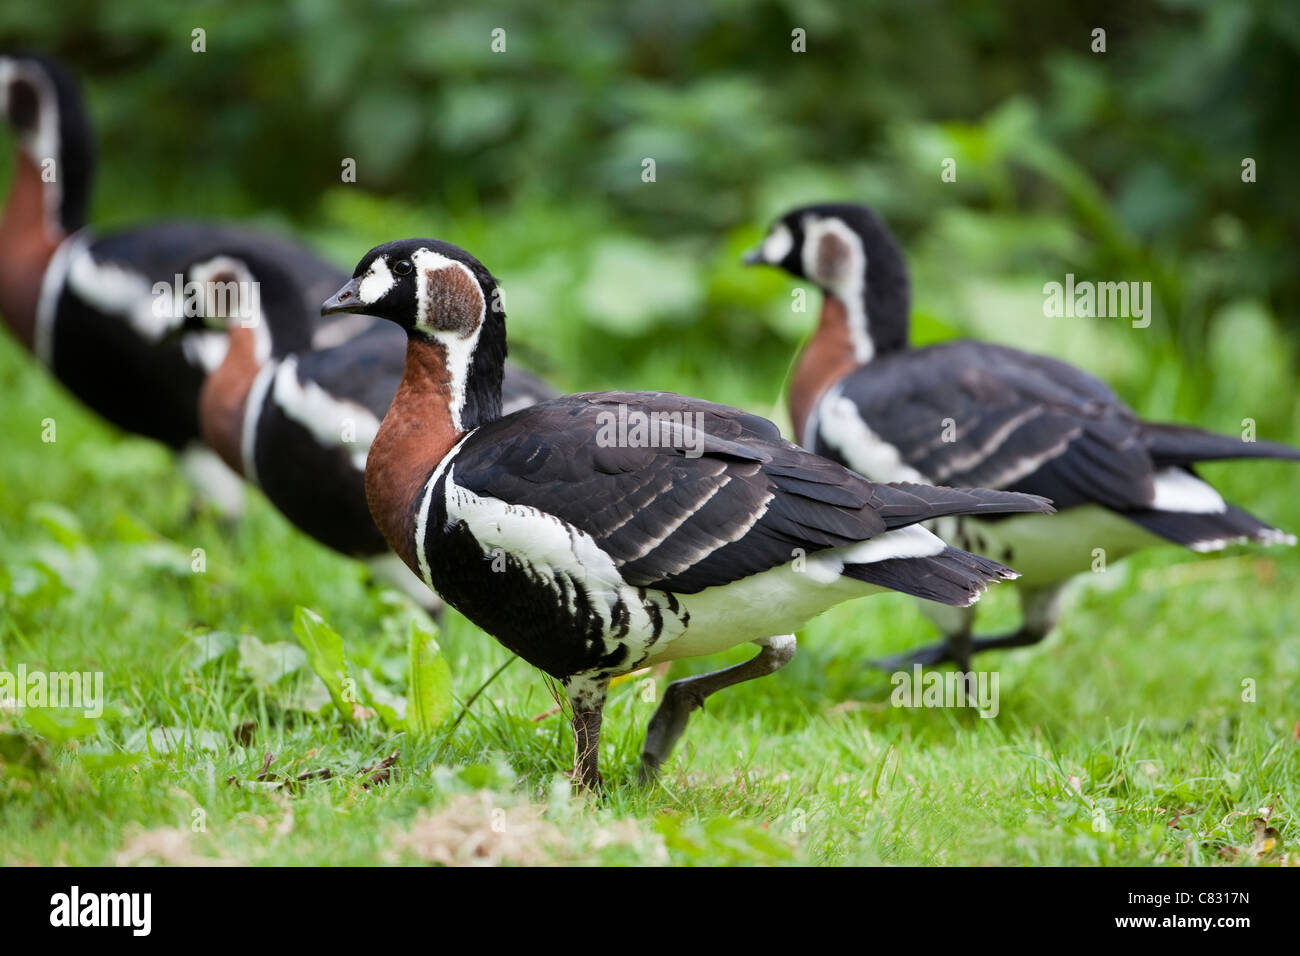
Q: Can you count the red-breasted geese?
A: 4